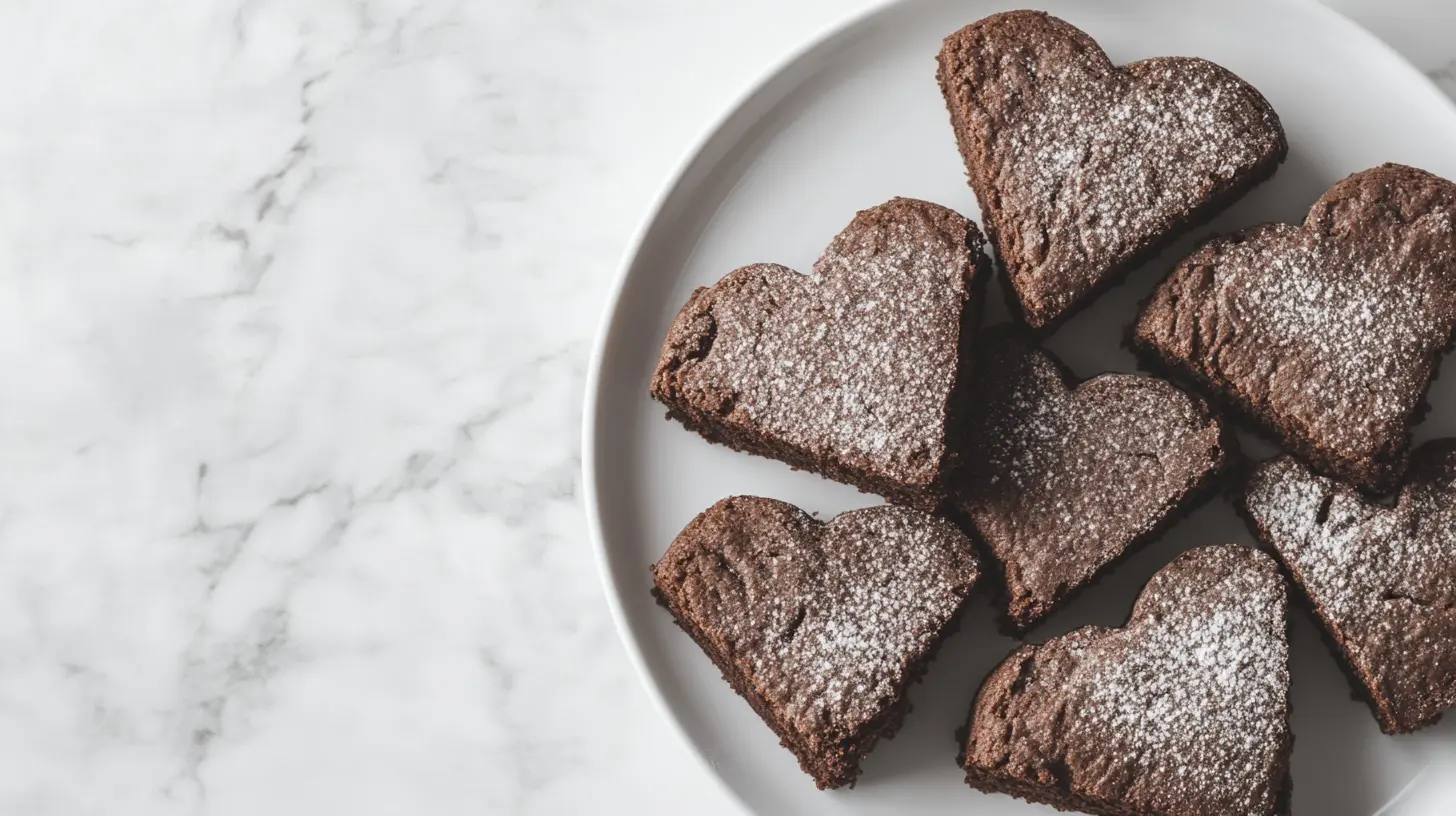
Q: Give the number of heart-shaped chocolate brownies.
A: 7